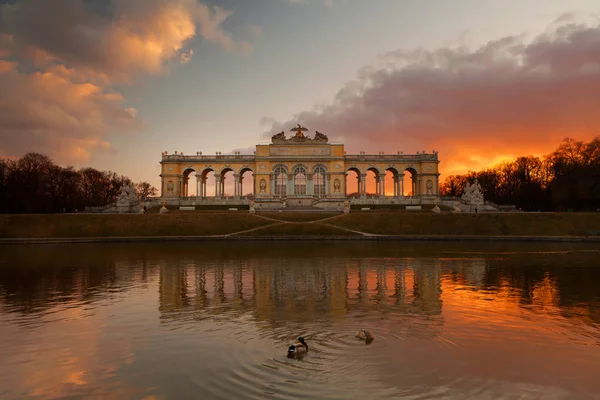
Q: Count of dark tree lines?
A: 2